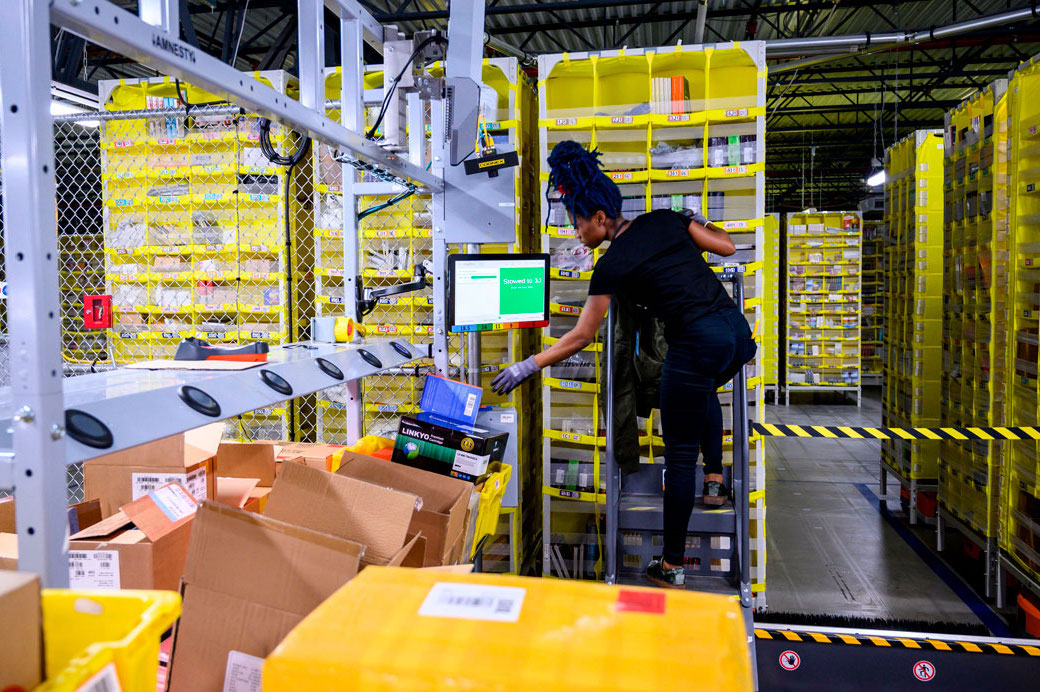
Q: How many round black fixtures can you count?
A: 6